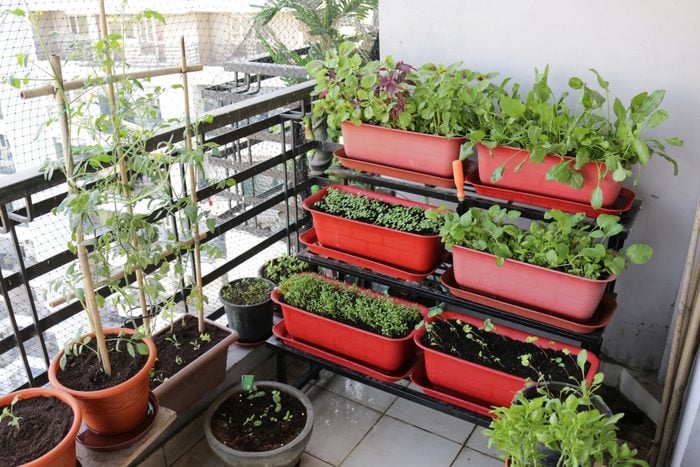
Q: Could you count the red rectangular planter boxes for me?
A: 6